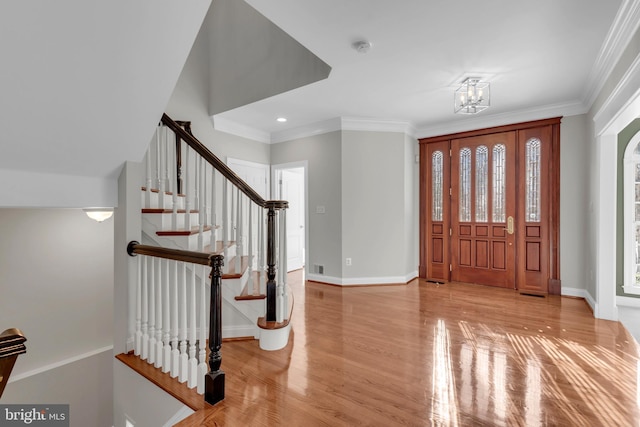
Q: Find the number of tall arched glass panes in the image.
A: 5